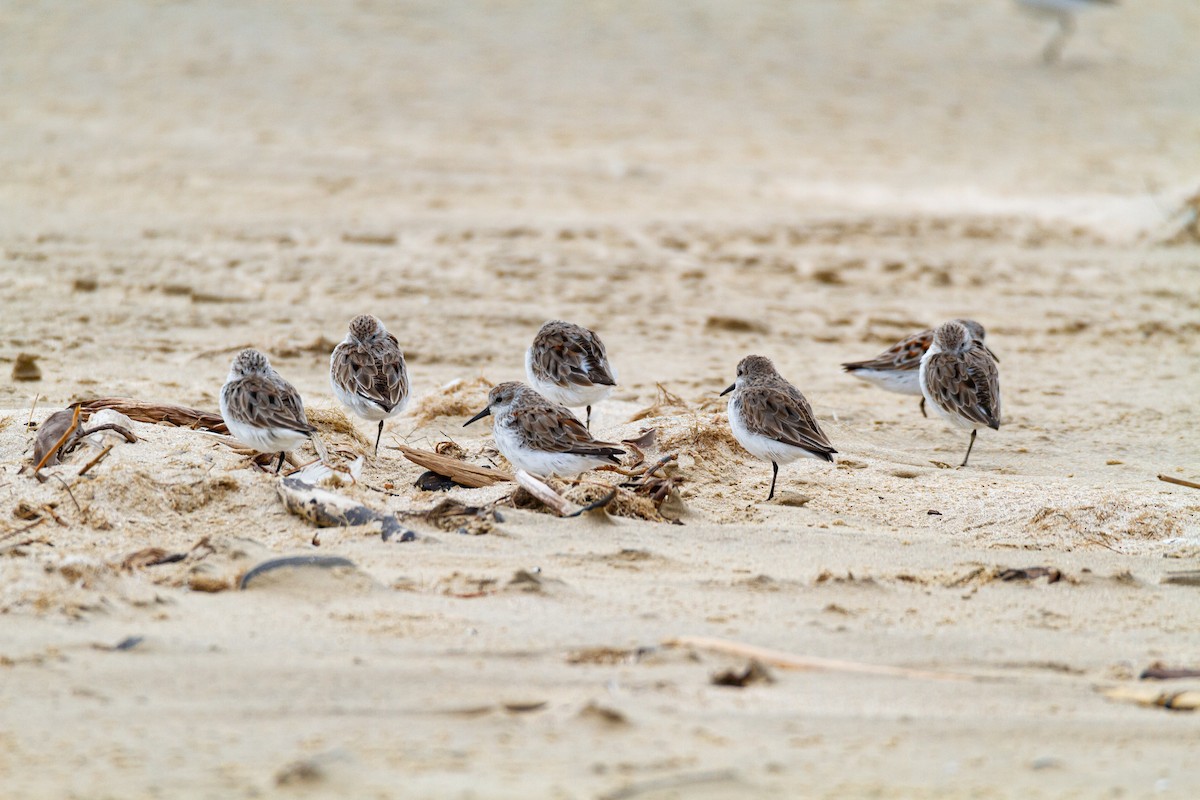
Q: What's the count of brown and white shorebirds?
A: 7